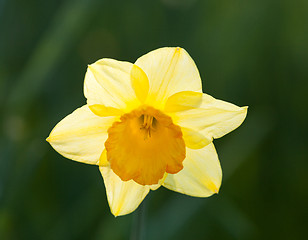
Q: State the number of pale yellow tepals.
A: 6